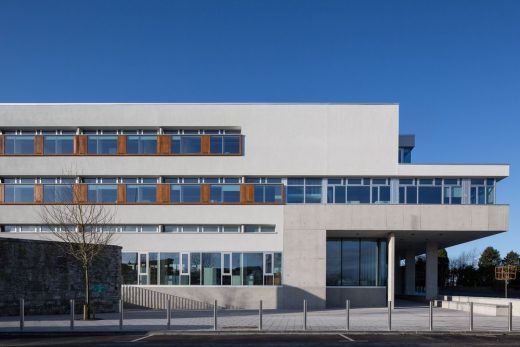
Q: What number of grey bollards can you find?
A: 12